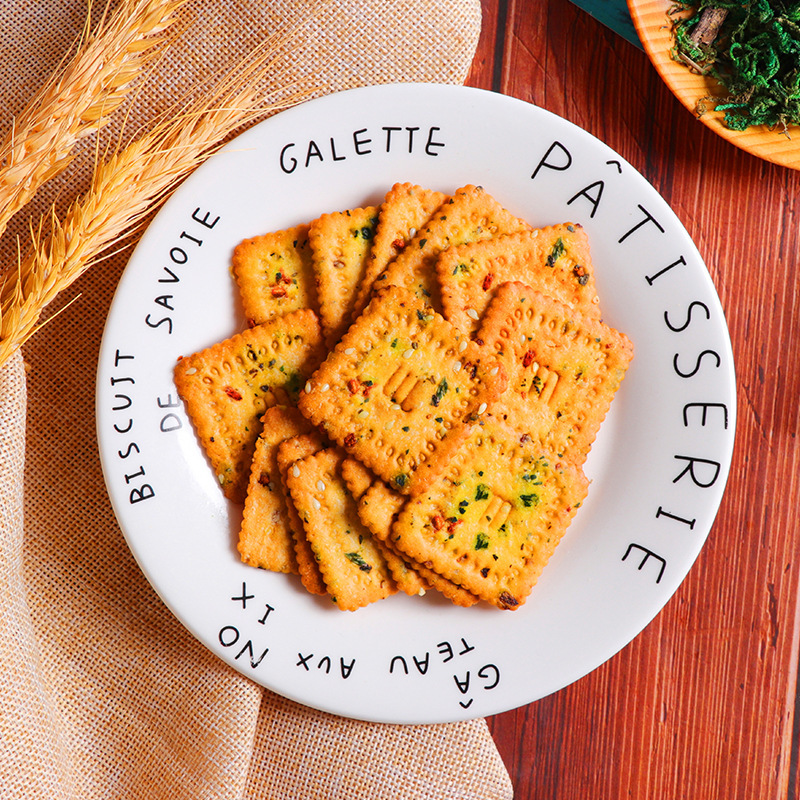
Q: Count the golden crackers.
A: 14